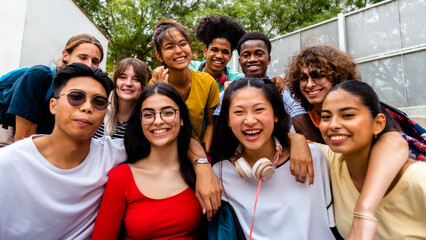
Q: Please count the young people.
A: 10